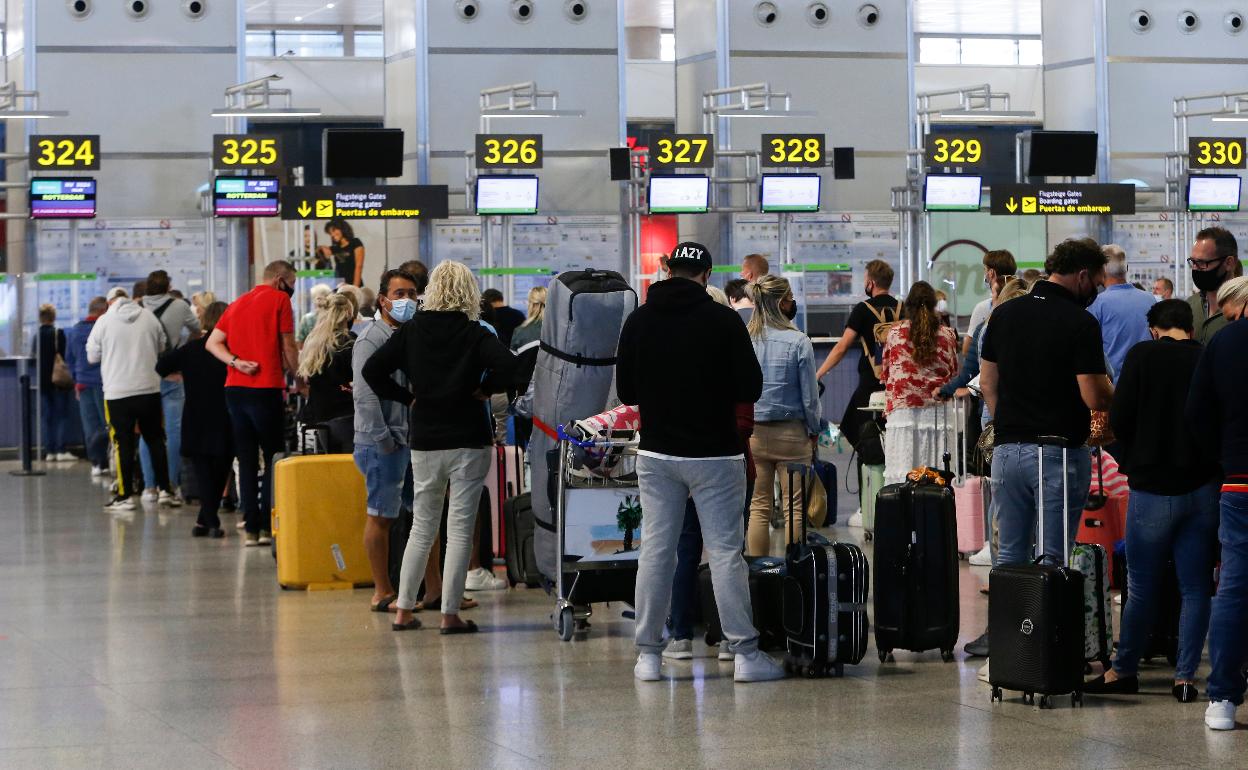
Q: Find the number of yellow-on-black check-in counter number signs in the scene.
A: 7